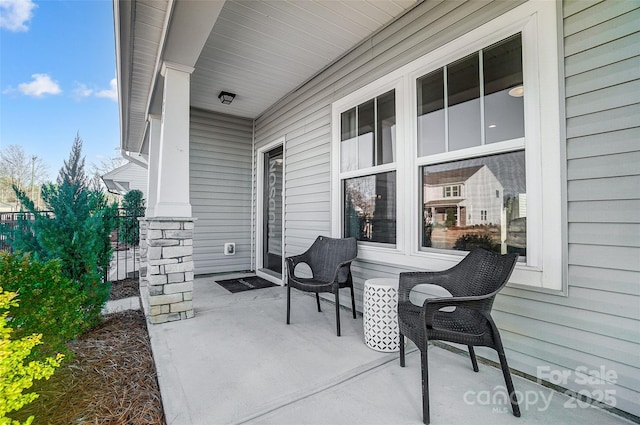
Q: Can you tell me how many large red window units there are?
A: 0